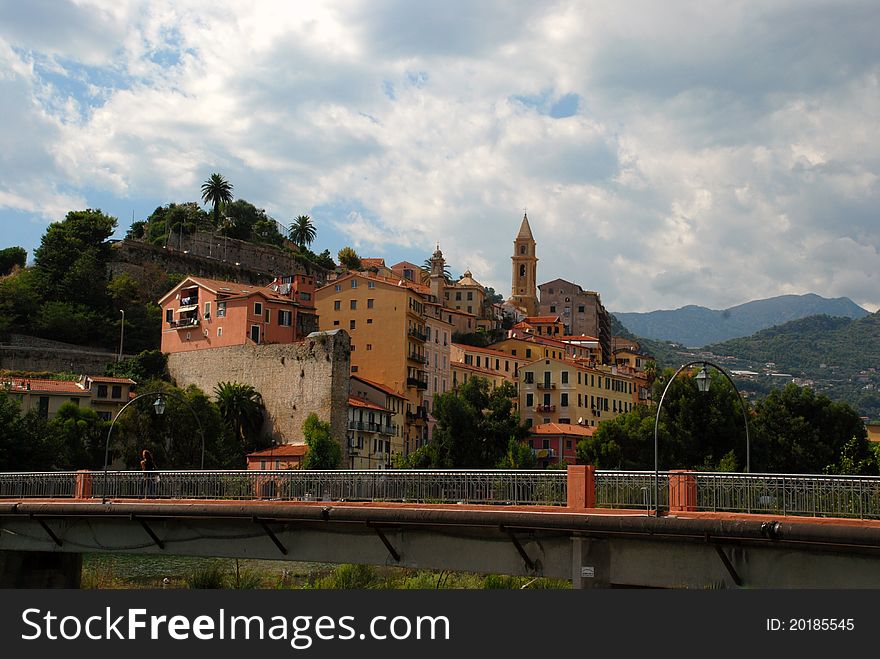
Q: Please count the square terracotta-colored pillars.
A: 3